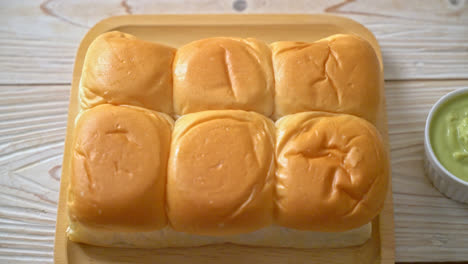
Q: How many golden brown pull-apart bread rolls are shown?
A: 6